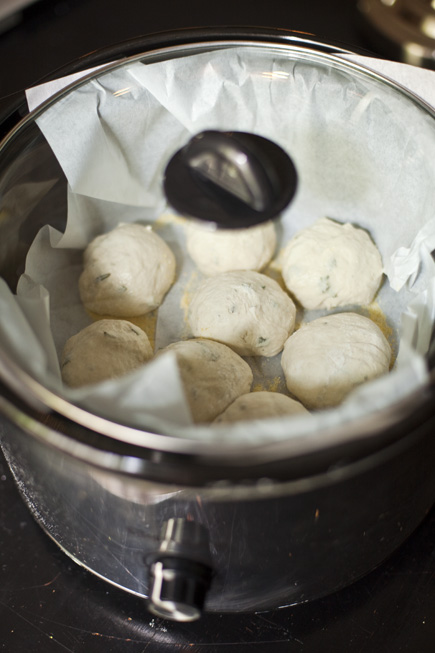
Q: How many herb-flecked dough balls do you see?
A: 8